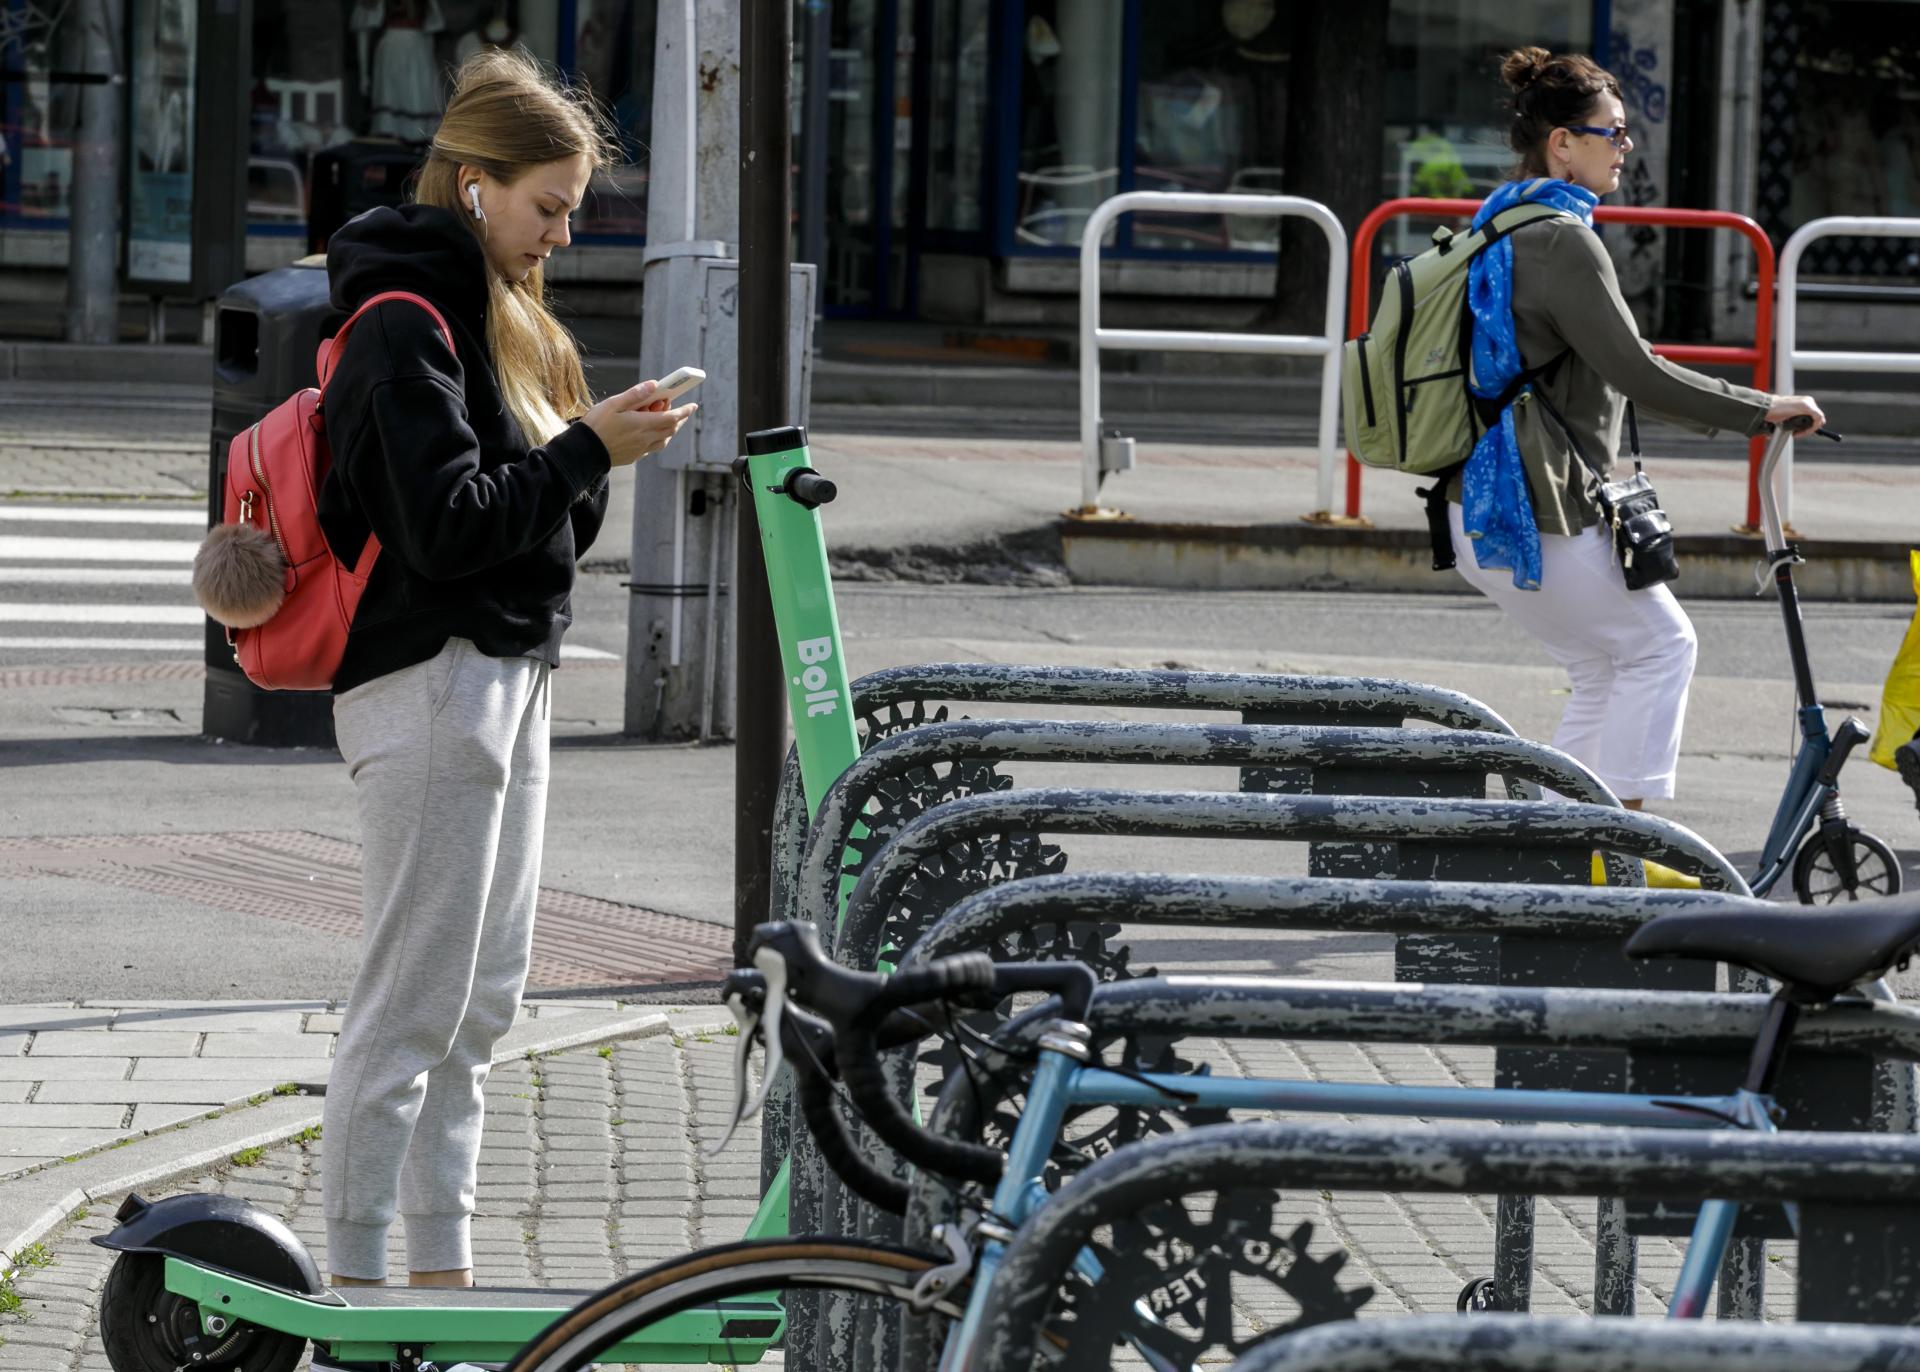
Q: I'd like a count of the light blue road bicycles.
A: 1